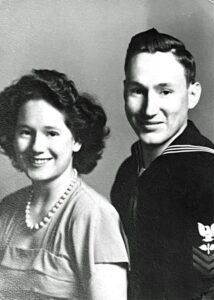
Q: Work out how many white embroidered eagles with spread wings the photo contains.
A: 1